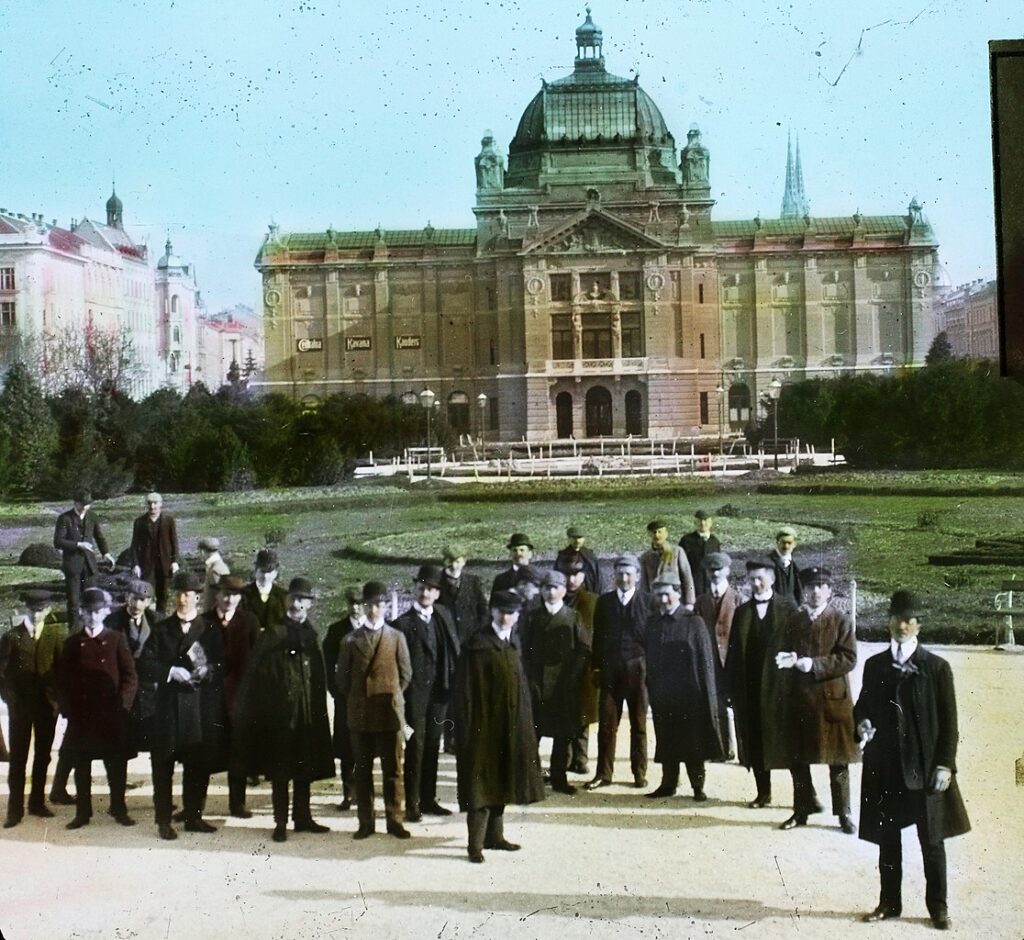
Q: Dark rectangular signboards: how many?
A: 3